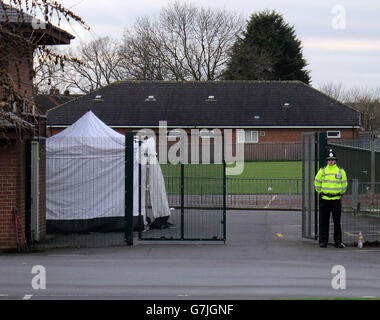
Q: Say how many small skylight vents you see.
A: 5